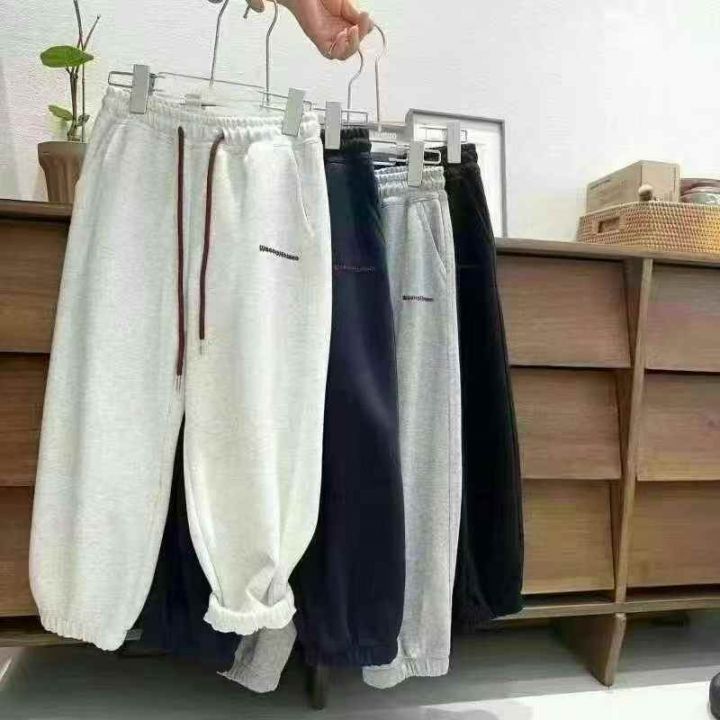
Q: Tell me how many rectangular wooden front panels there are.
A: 9